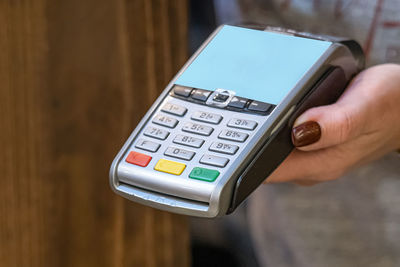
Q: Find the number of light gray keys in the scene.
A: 12